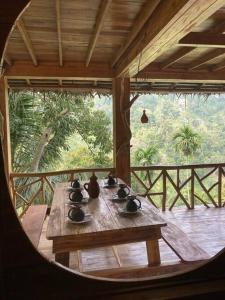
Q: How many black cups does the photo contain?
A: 6